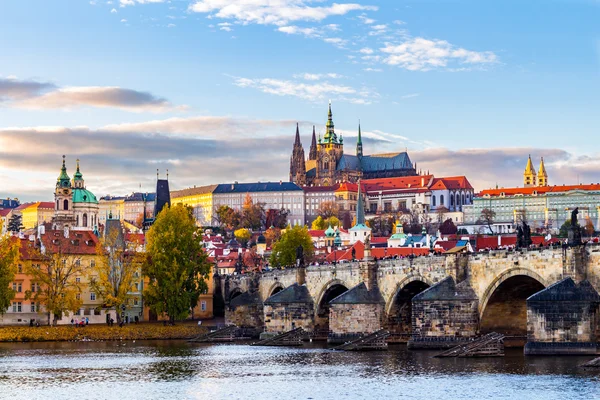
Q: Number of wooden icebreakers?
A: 5